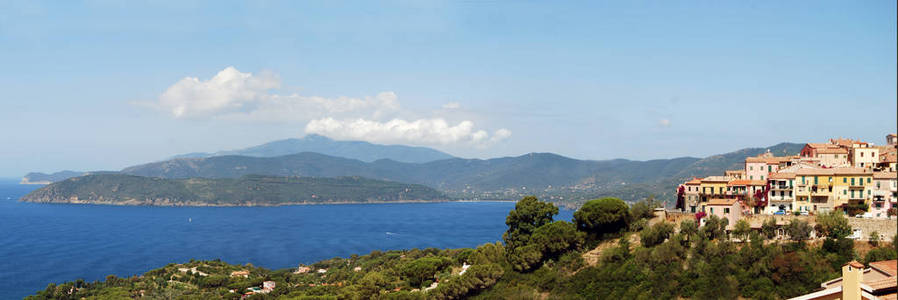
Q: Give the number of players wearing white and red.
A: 0